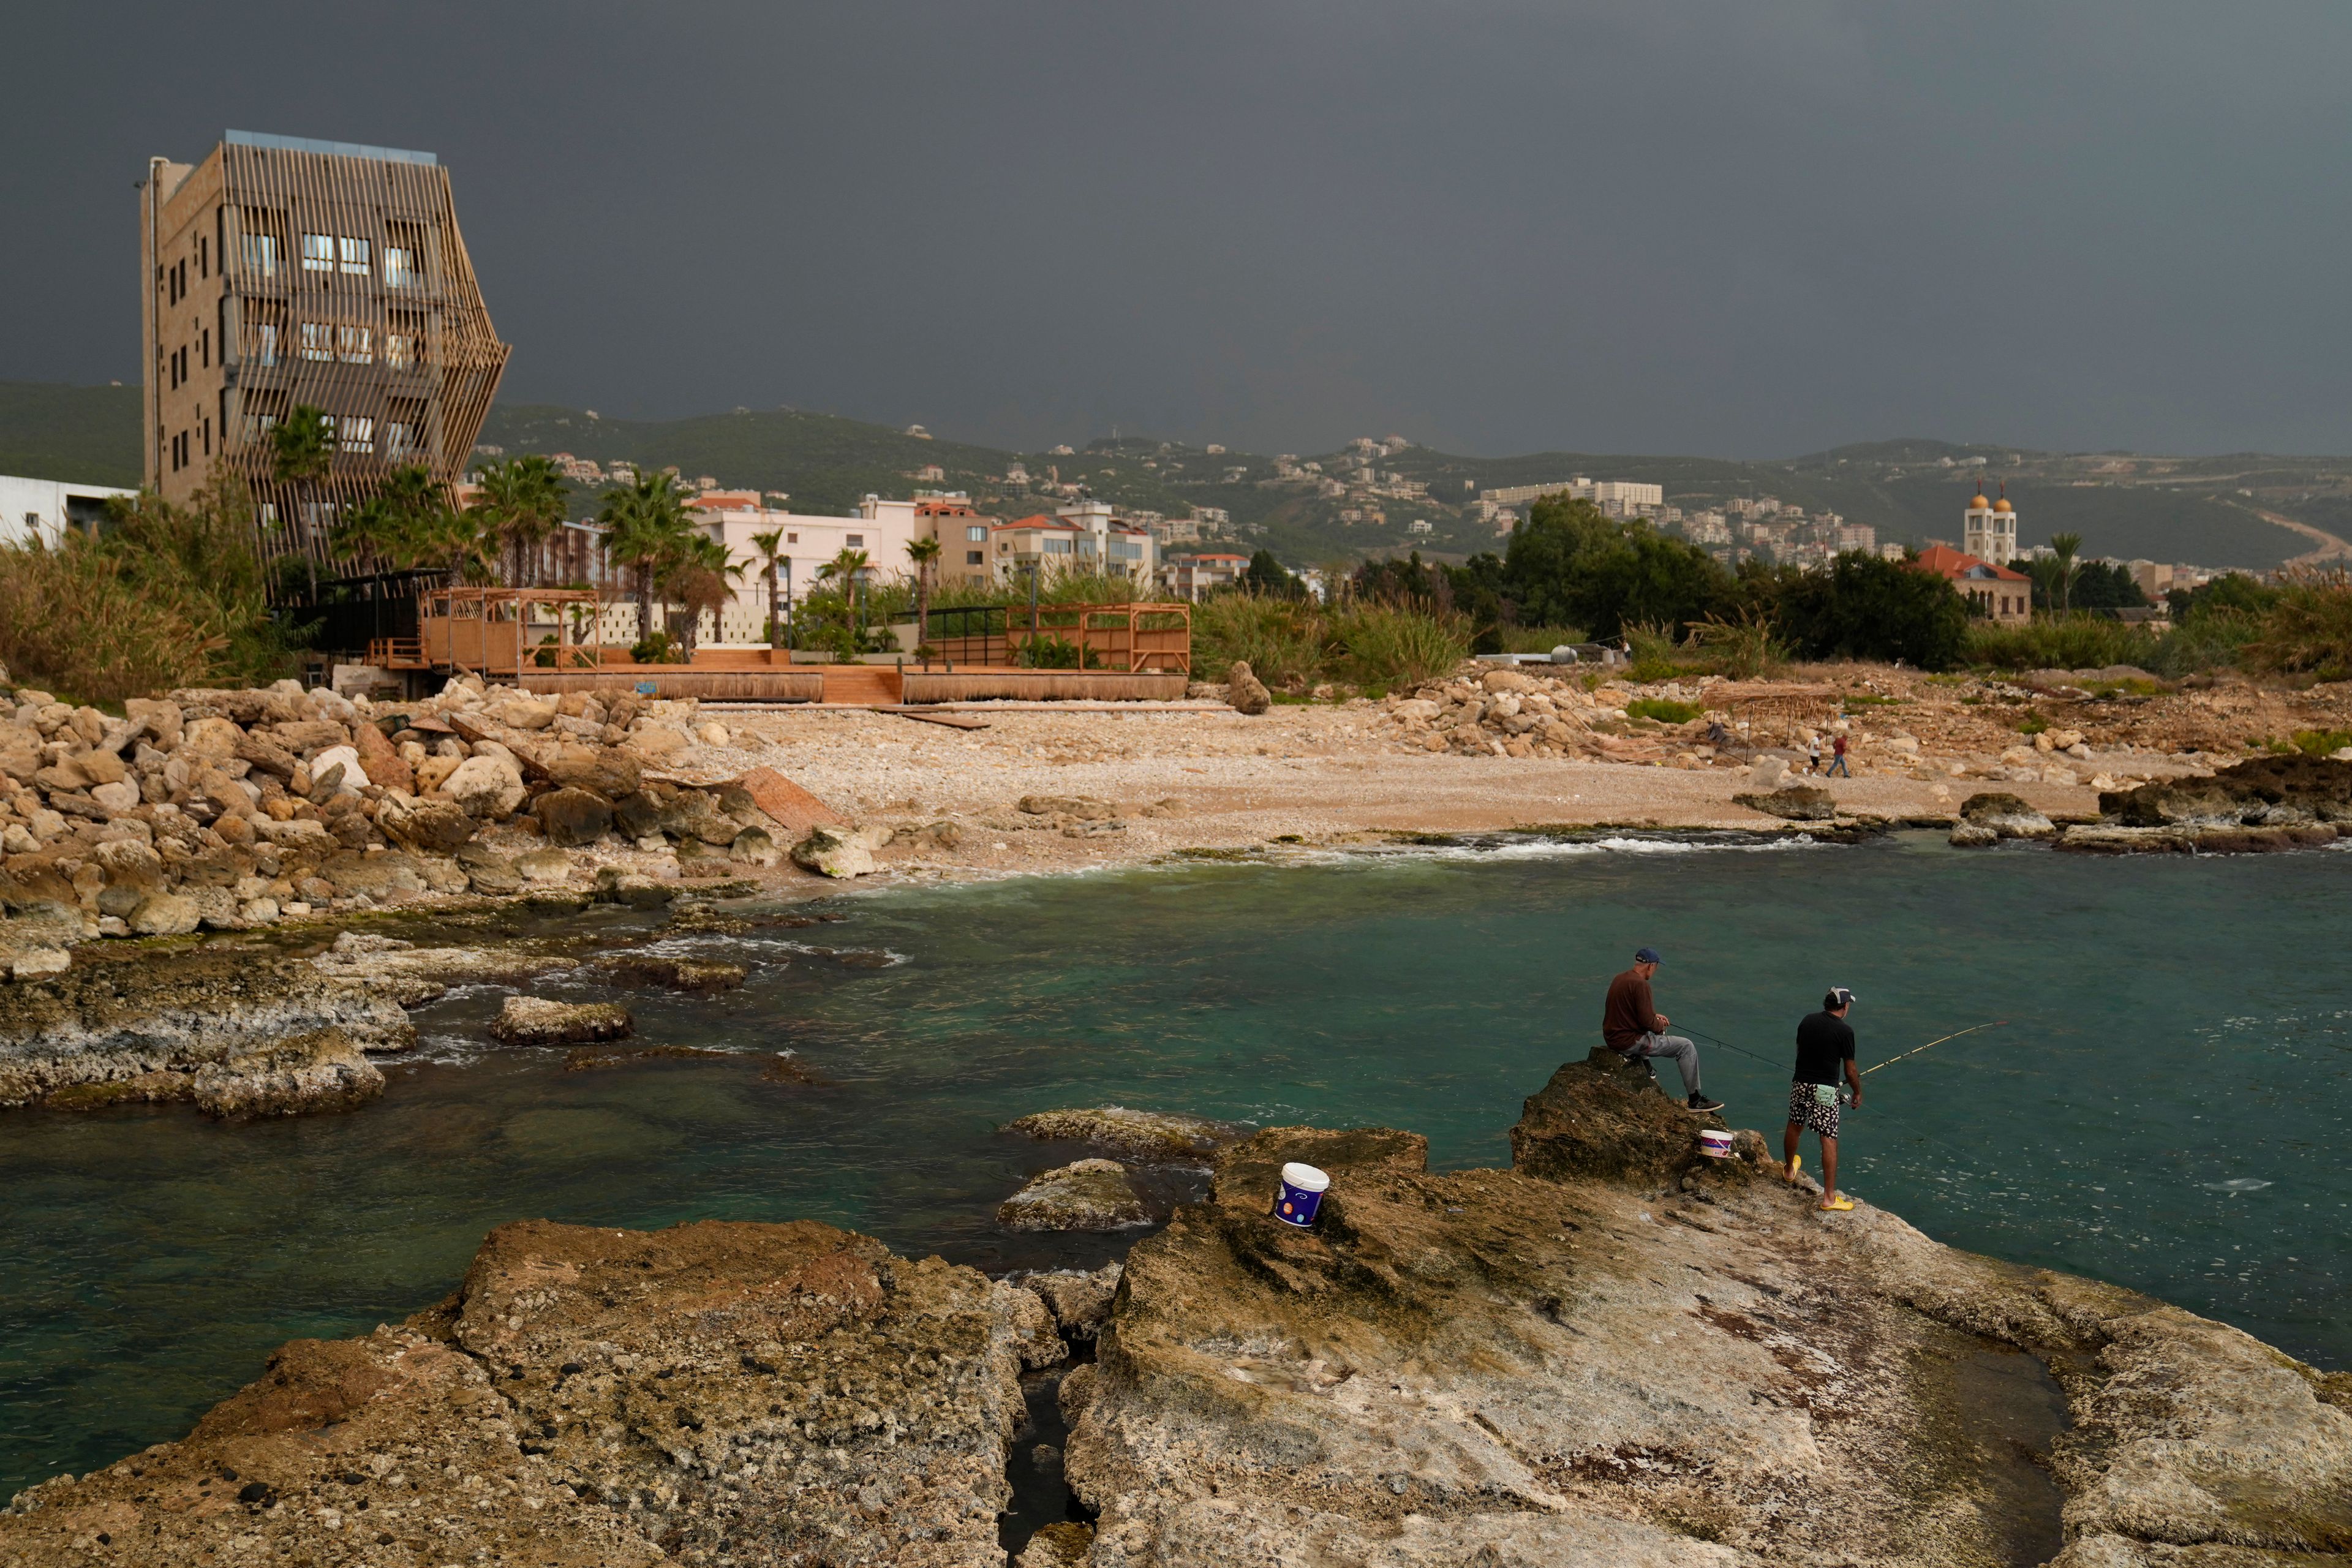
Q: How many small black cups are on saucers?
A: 0